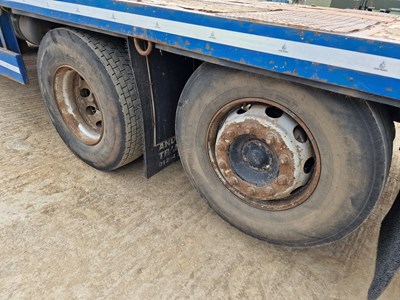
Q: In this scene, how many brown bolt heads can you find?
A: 10